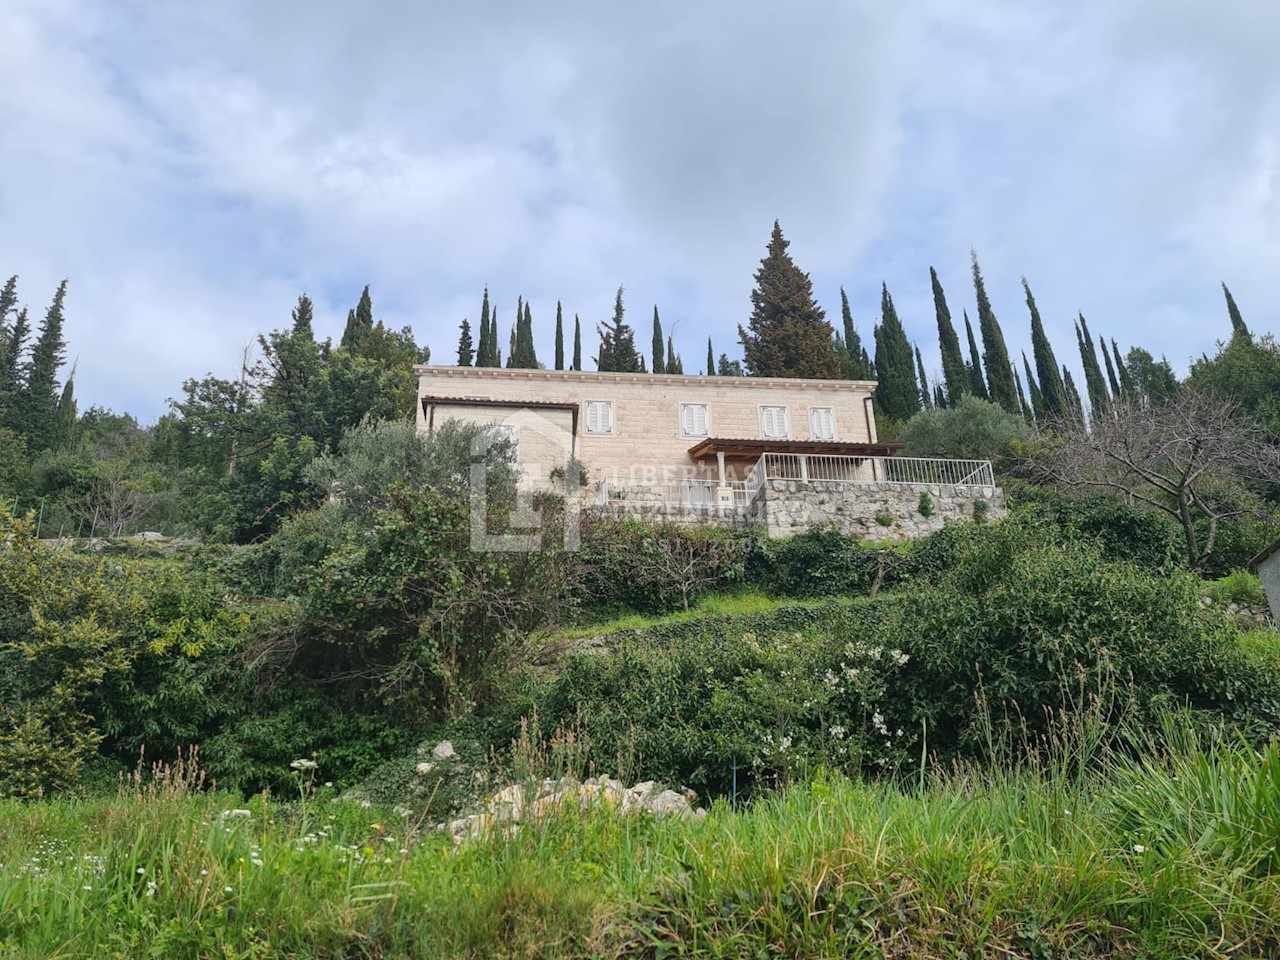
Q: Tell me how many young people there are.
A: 0